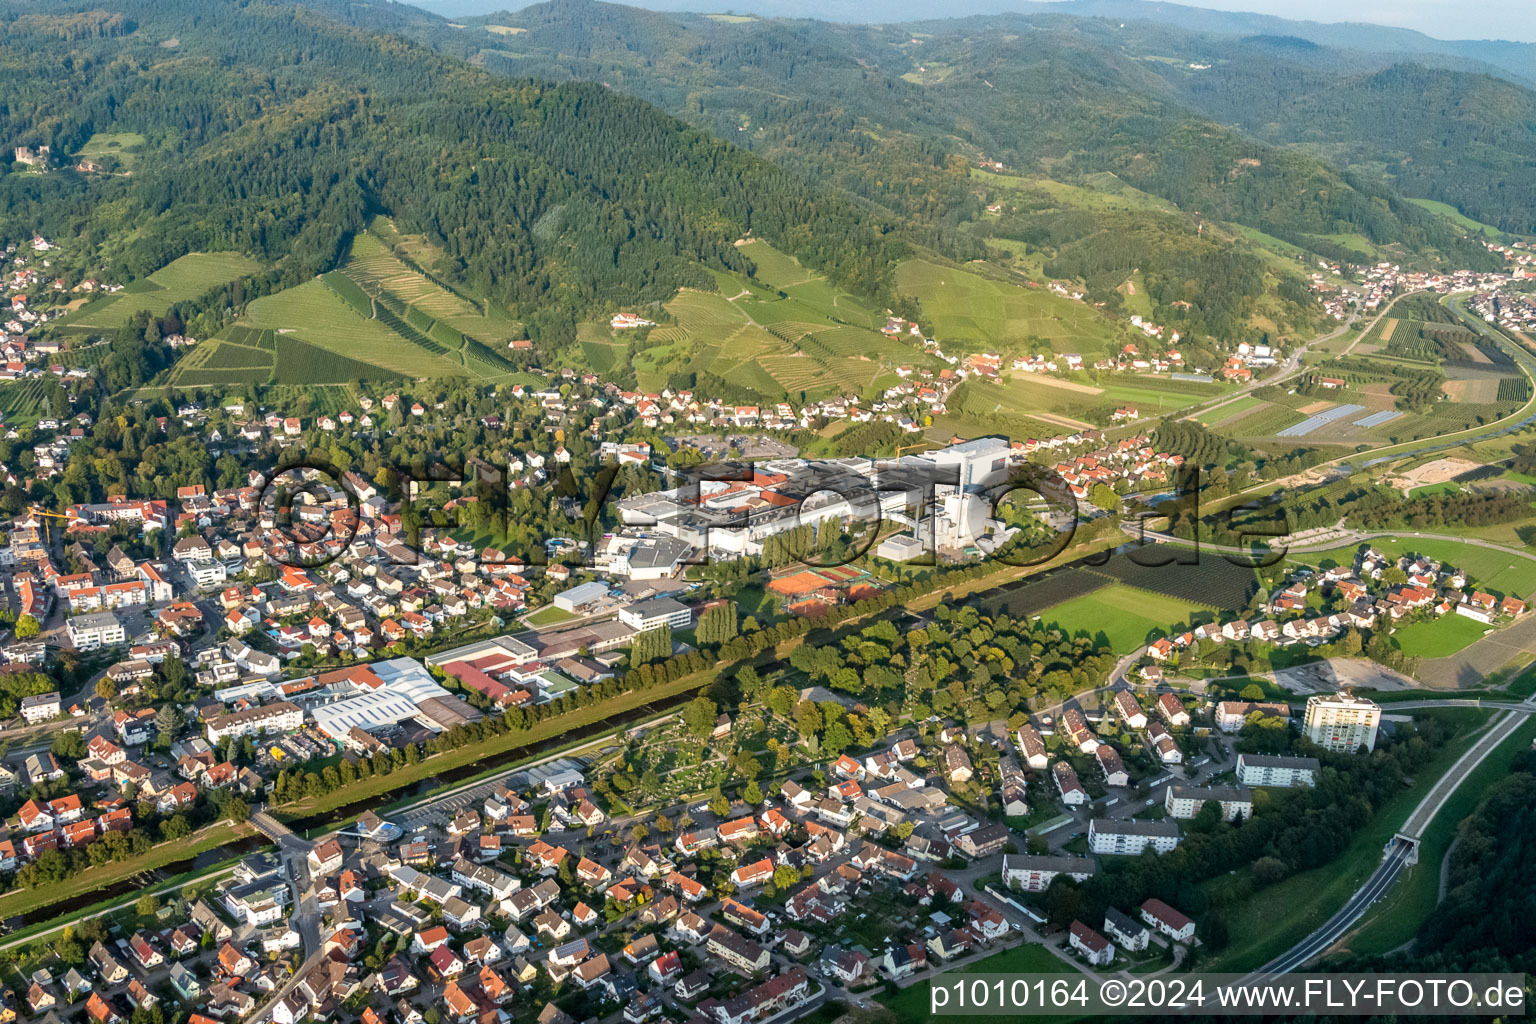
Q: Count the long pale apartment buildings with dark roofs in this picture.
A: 4